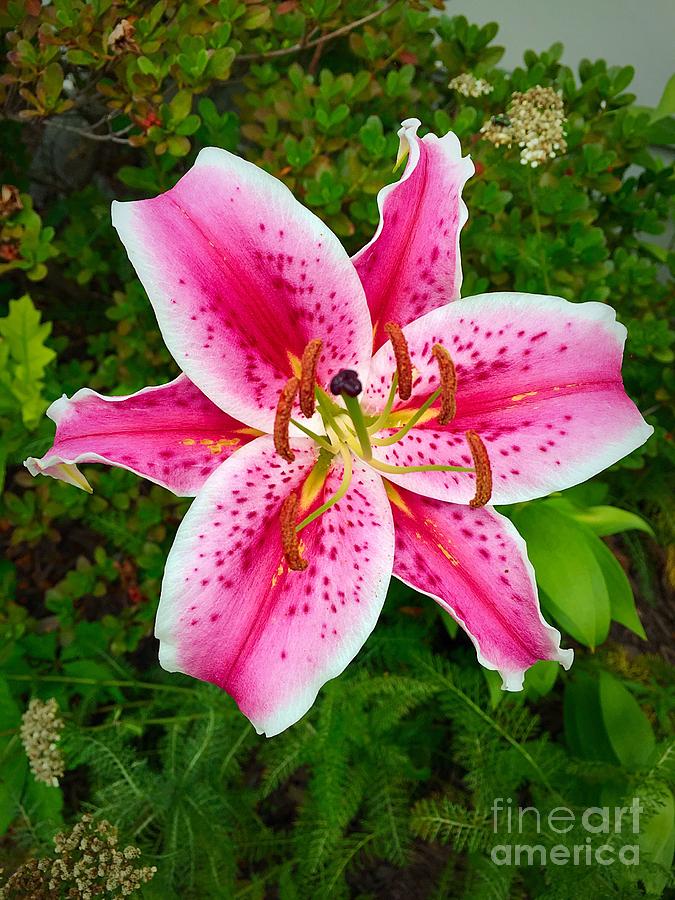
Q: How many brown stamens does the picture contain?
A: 6